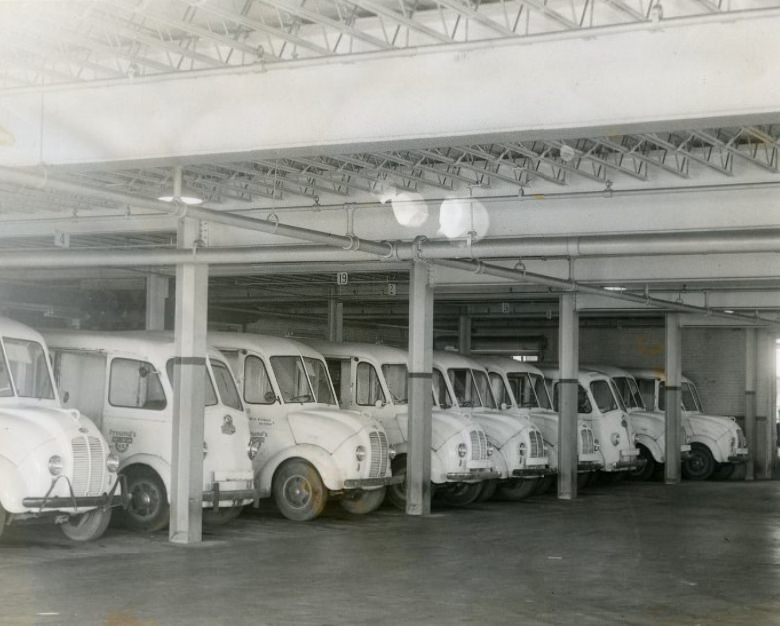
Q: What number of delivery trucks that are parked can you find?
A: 9